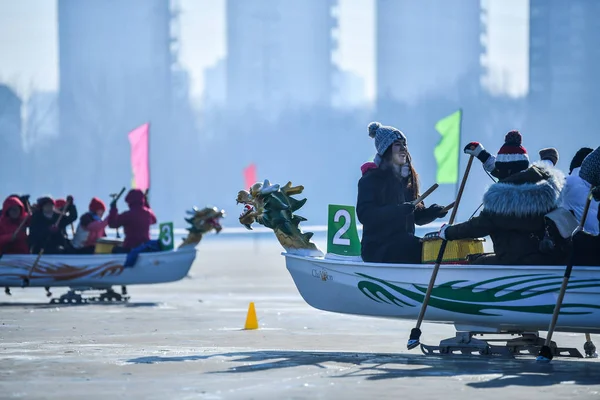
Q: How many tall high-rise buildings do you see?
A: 4